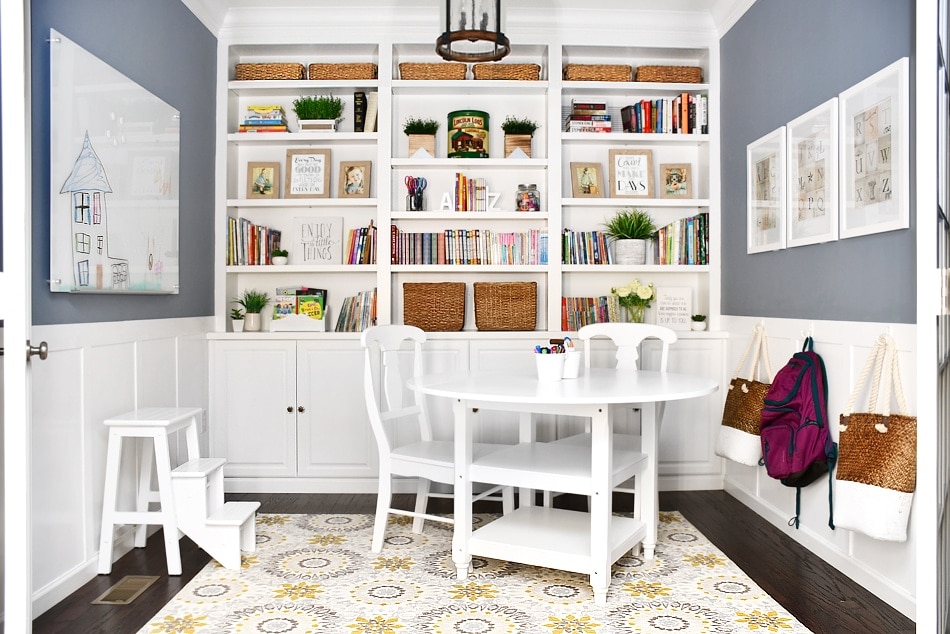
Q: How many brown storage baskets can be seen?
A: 8